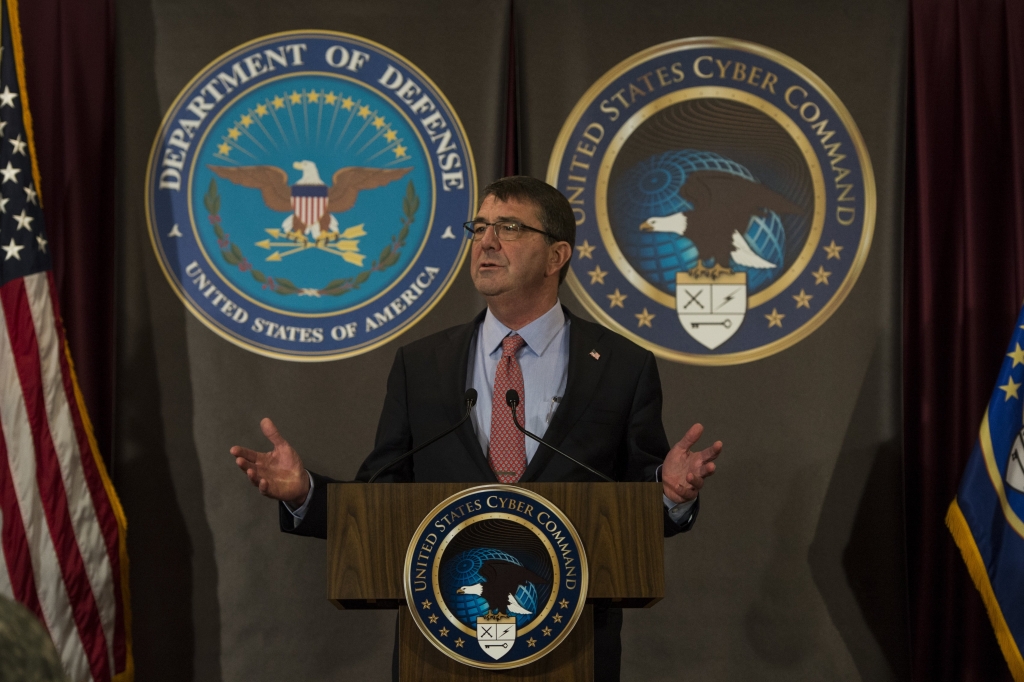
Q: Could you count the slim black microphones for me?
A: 2